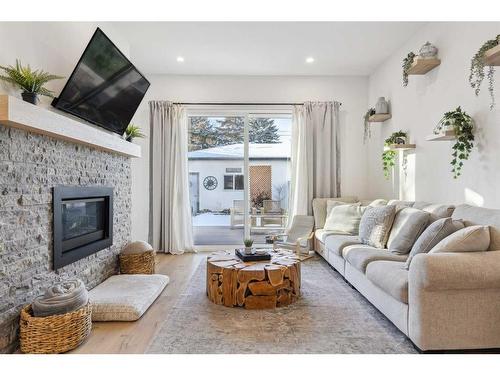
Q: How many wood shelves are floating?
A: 5